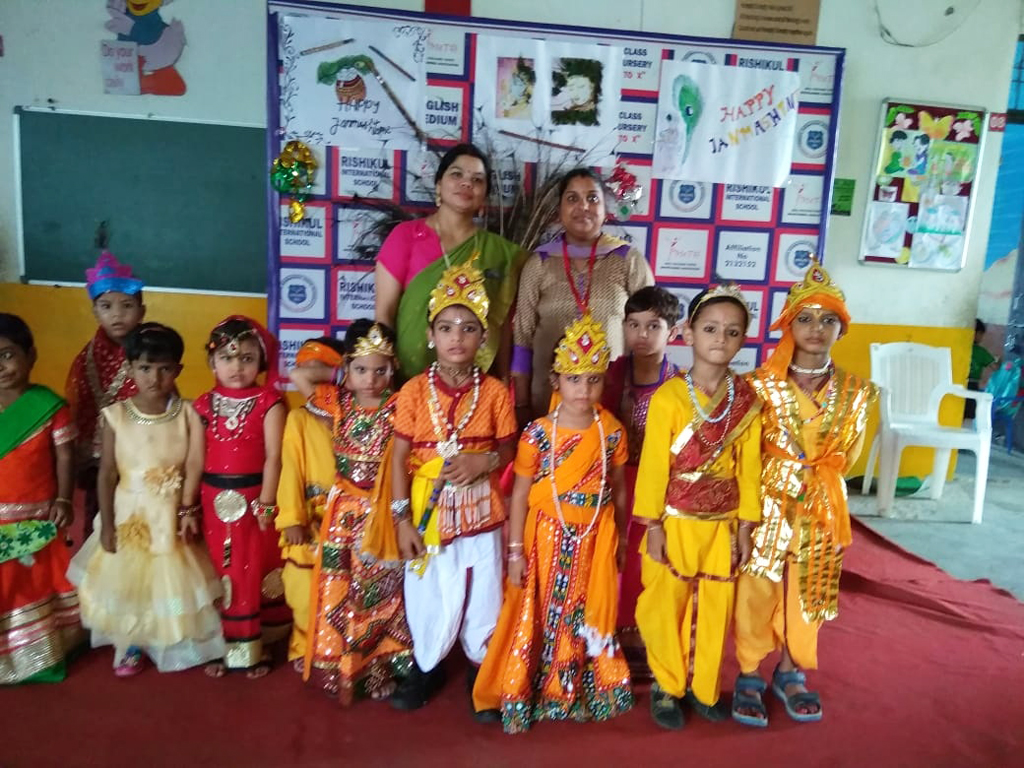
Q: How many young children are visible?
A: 11